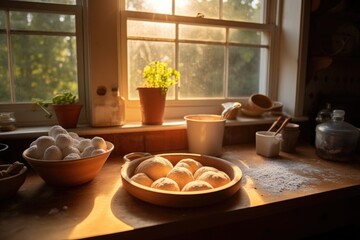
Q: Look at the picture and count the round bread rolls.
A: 8